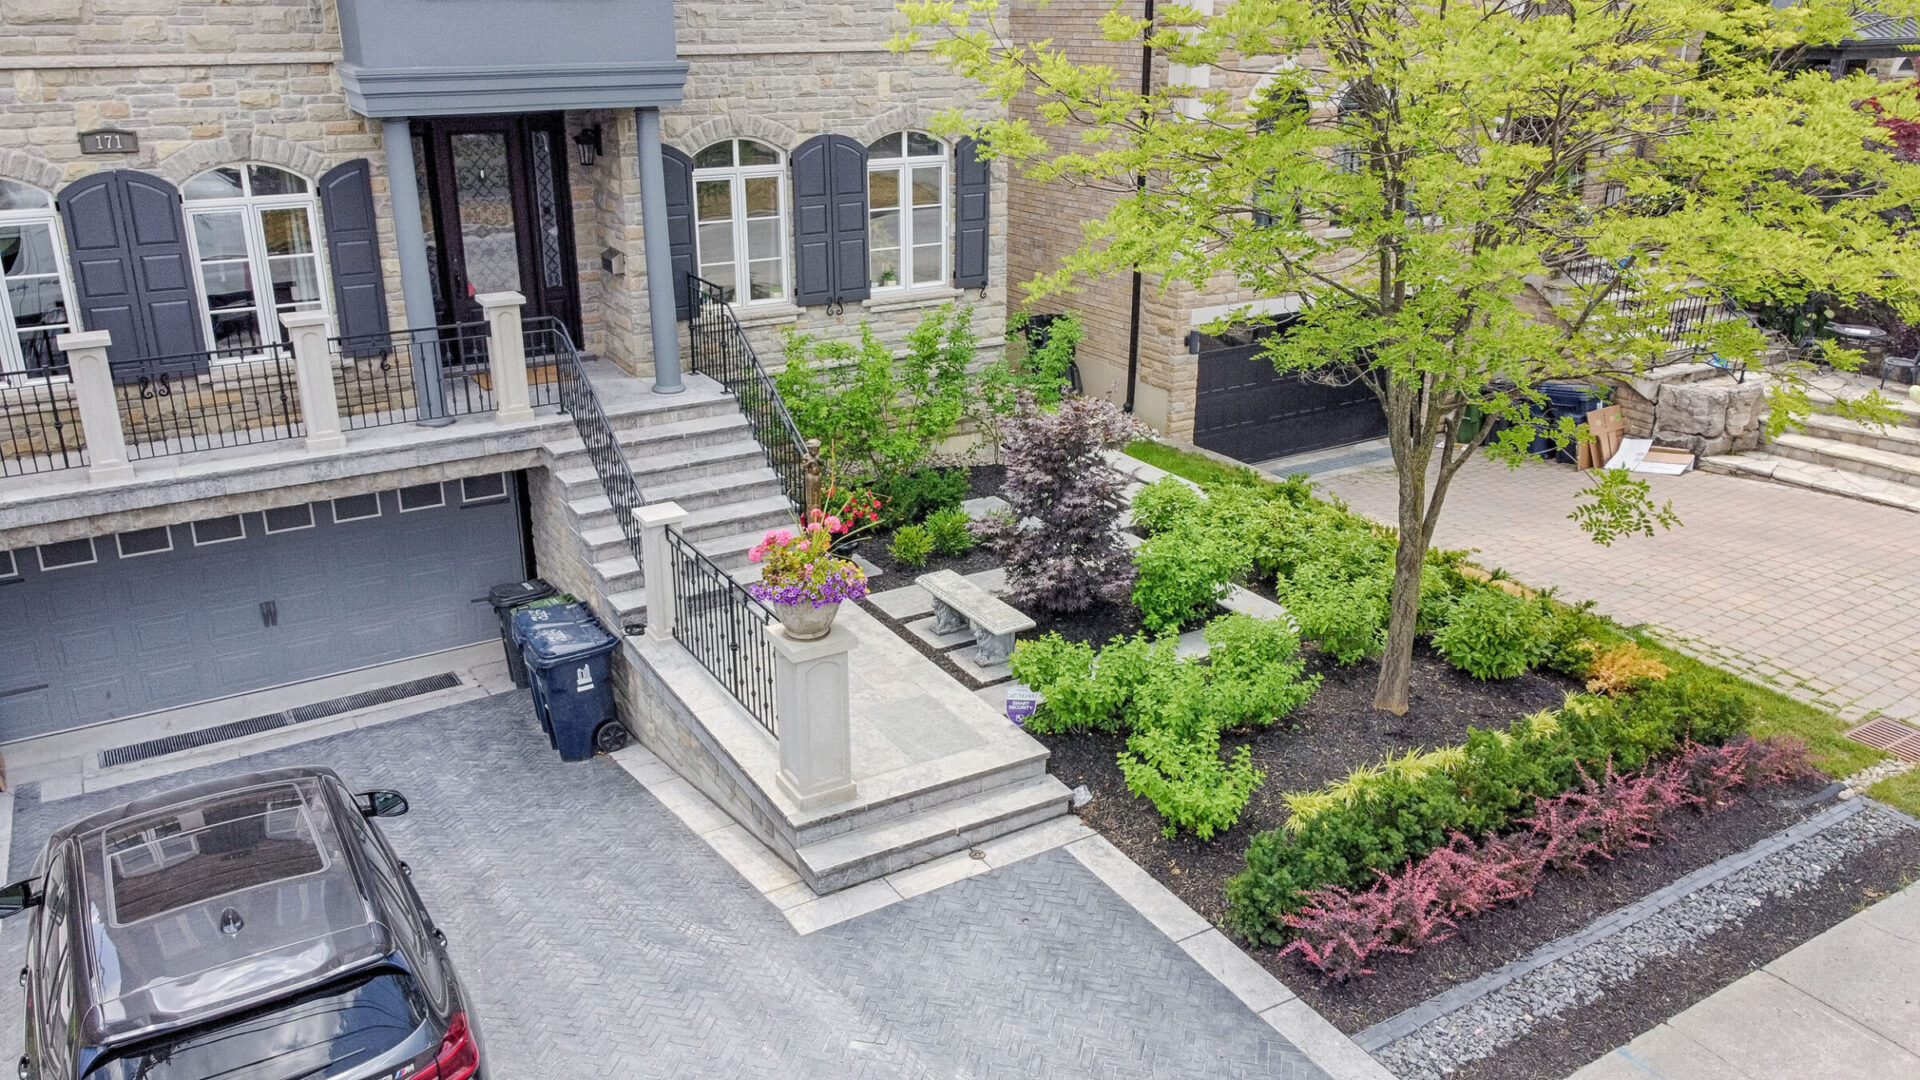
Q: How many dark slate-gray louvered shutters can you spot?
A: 7